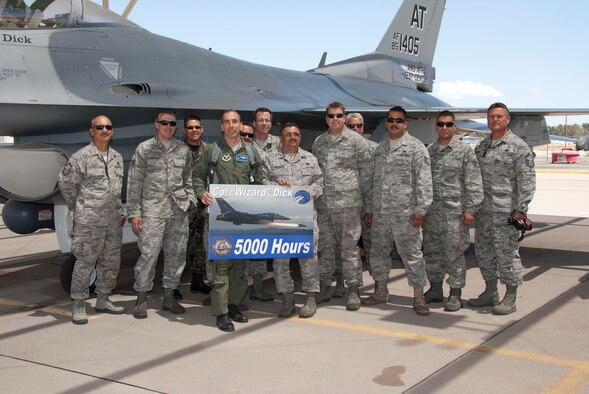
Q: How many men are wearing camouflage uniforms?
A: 11